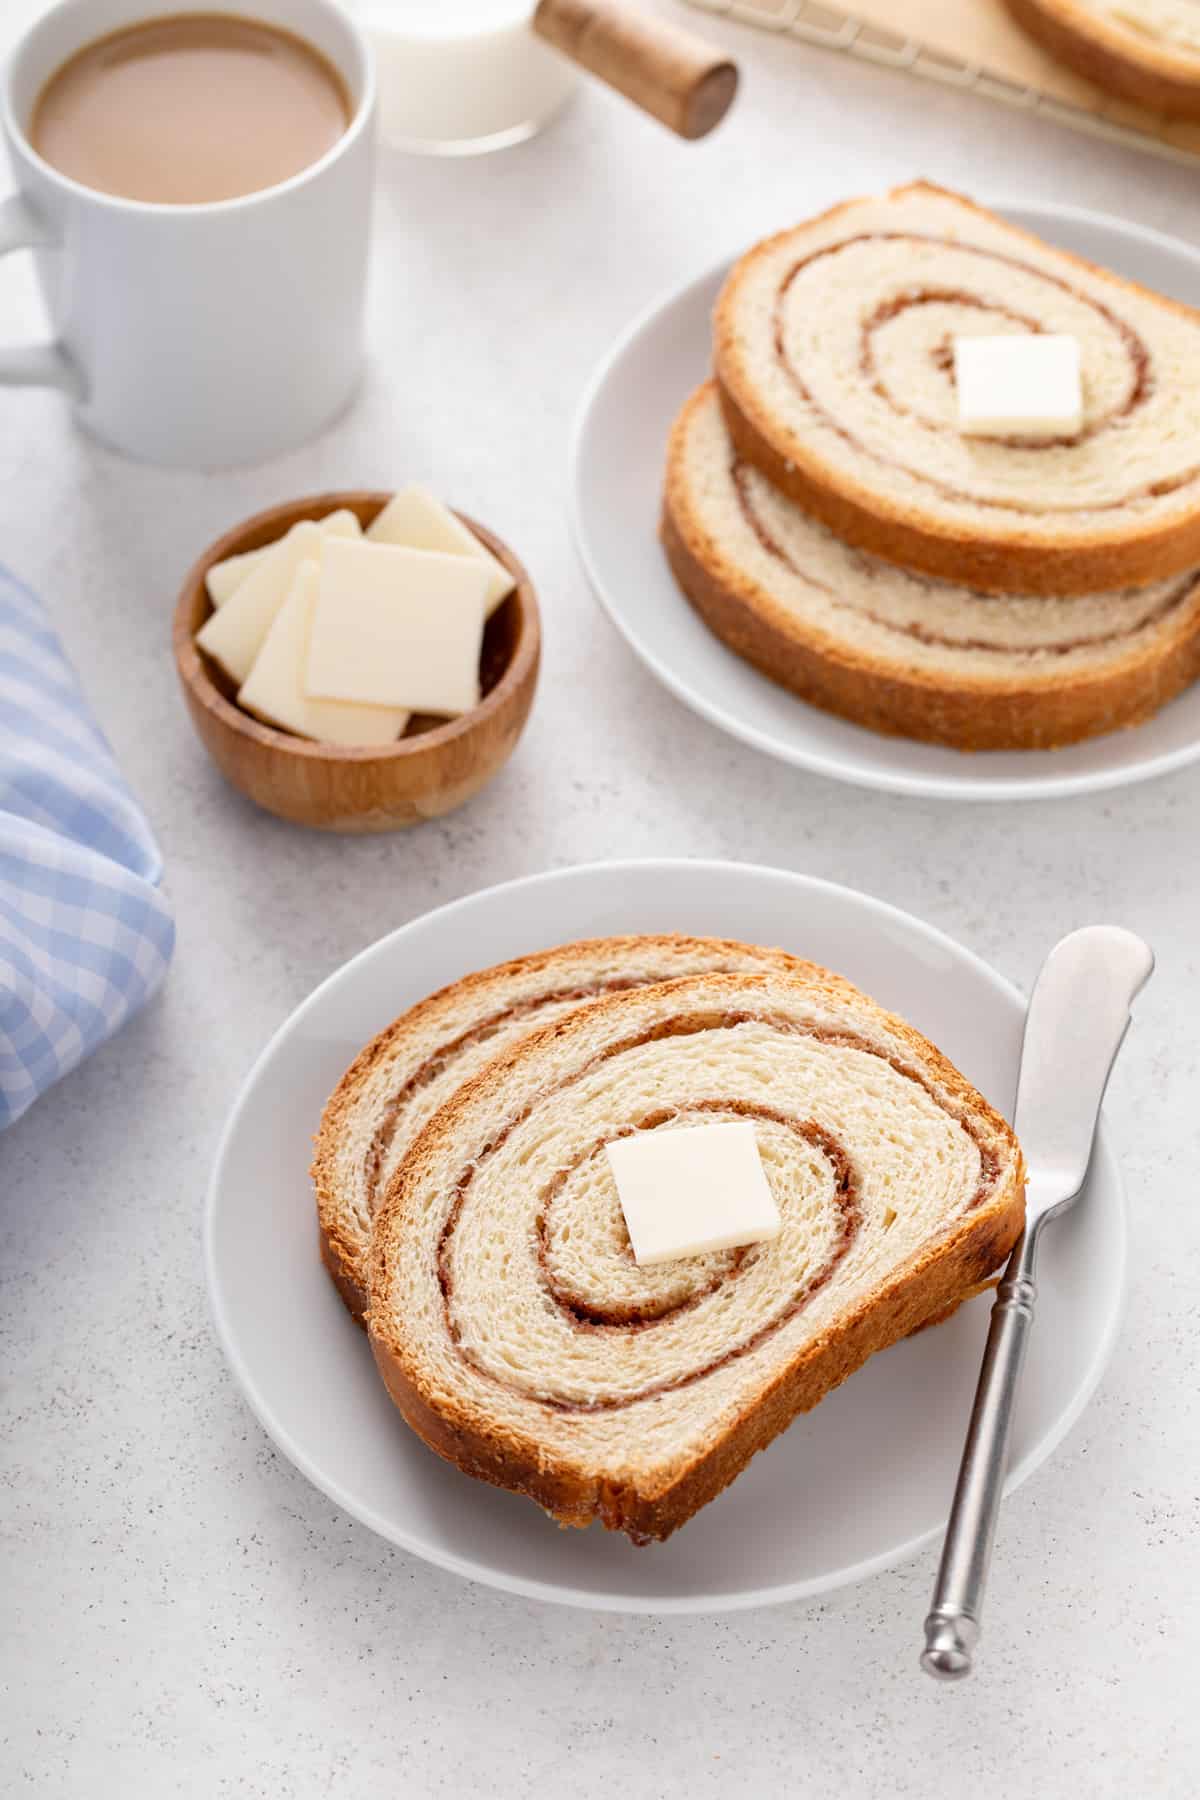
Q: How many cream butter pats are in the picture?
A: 7